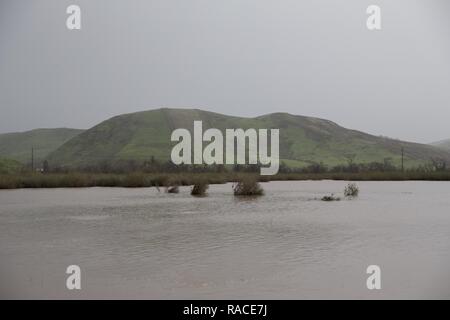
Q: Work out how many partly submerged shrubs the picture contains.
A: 5